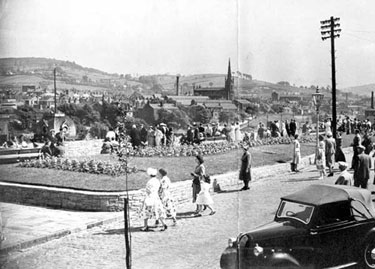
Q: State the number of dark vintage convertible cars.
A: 1